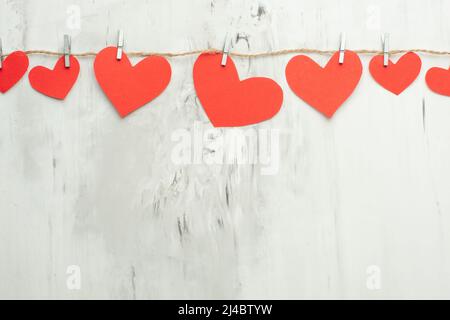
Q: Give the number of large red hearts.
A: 3